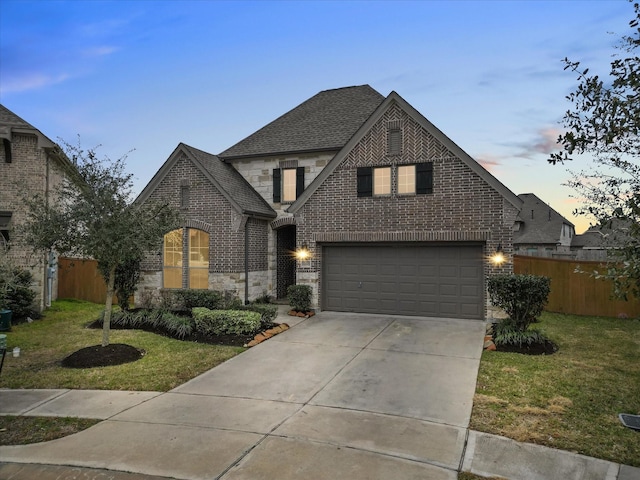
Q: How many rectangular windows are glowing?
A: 3